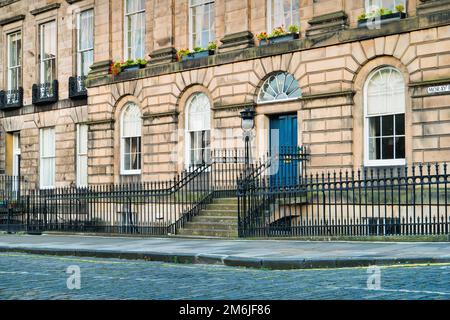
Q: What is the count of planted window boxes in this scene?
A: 4